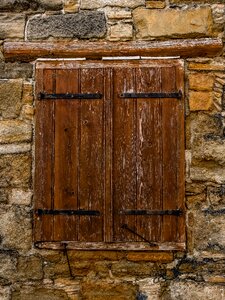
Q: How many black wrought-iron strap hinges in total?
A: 4